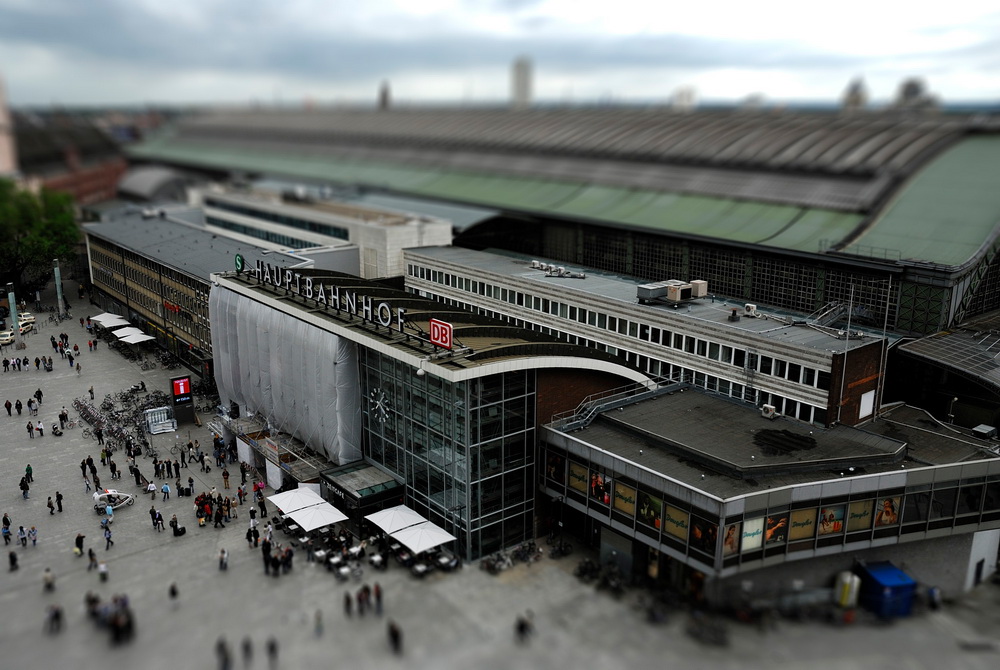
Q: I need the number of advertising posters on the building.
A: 14